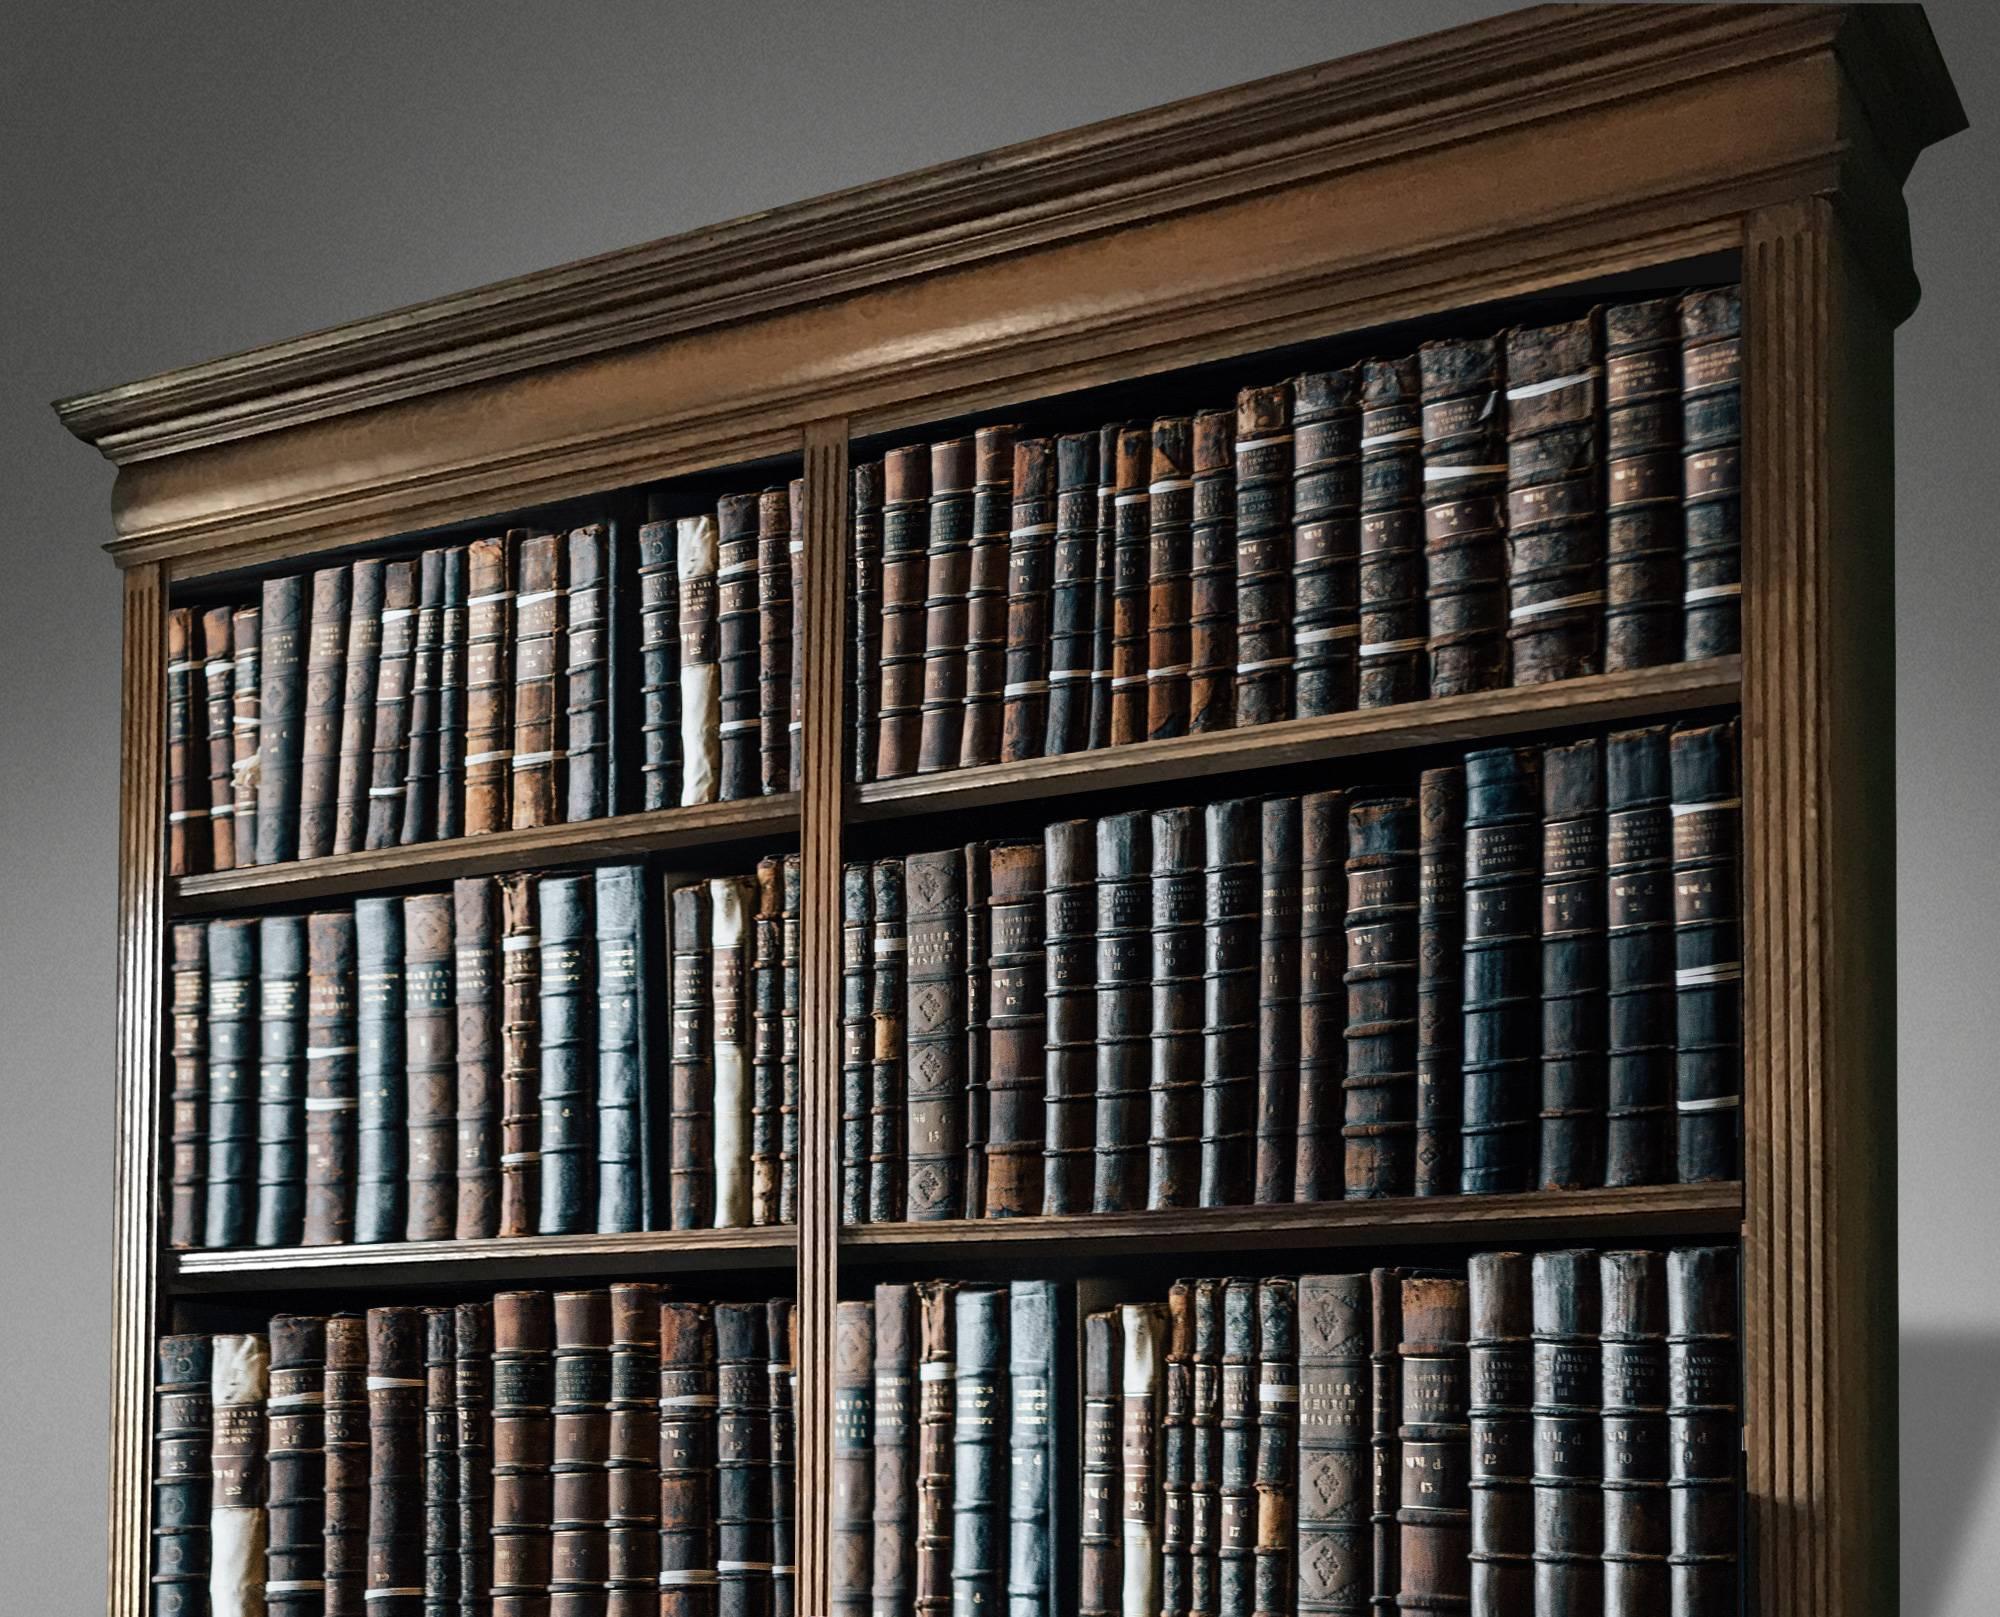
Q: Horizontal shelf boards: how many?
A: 4